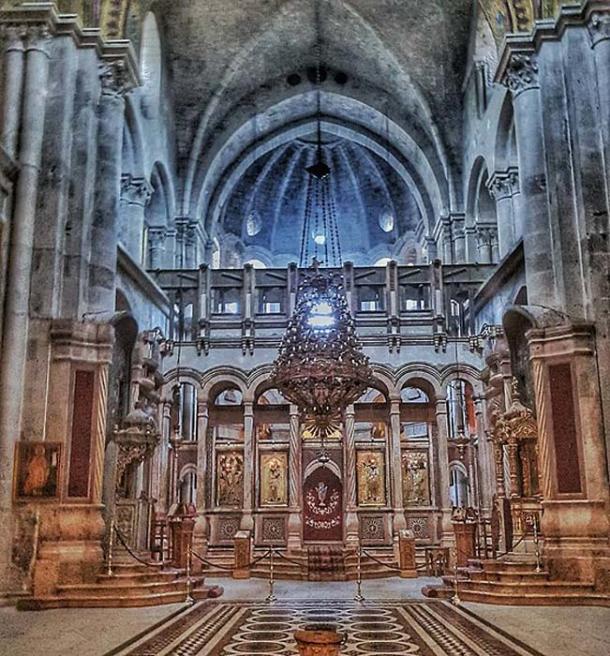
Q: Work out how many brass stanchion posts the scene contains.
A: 6